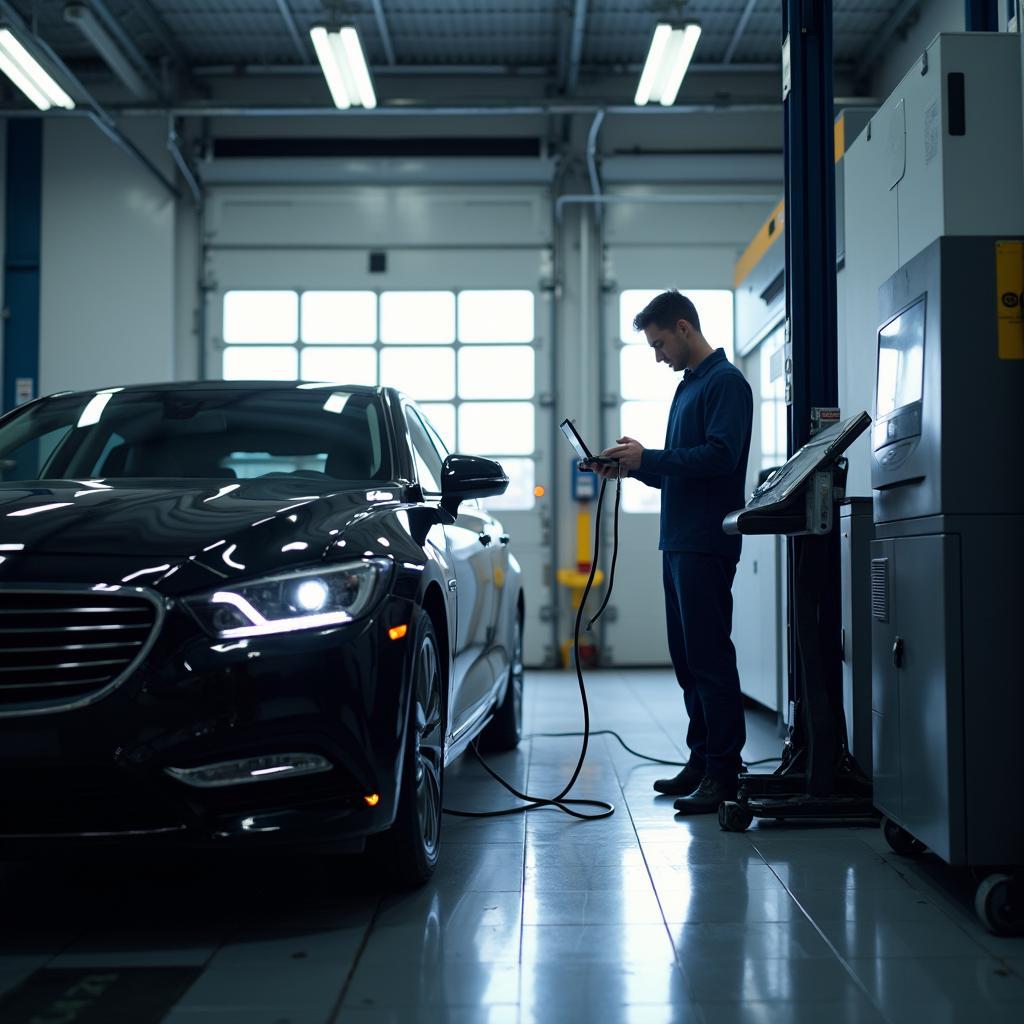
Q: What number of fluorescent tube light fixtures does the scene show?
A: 3